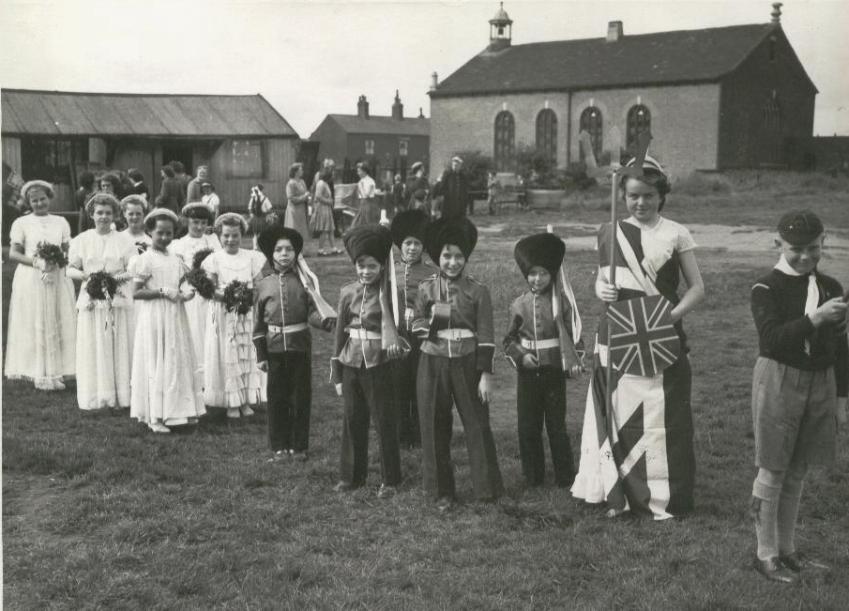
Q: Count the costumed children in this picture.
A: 13